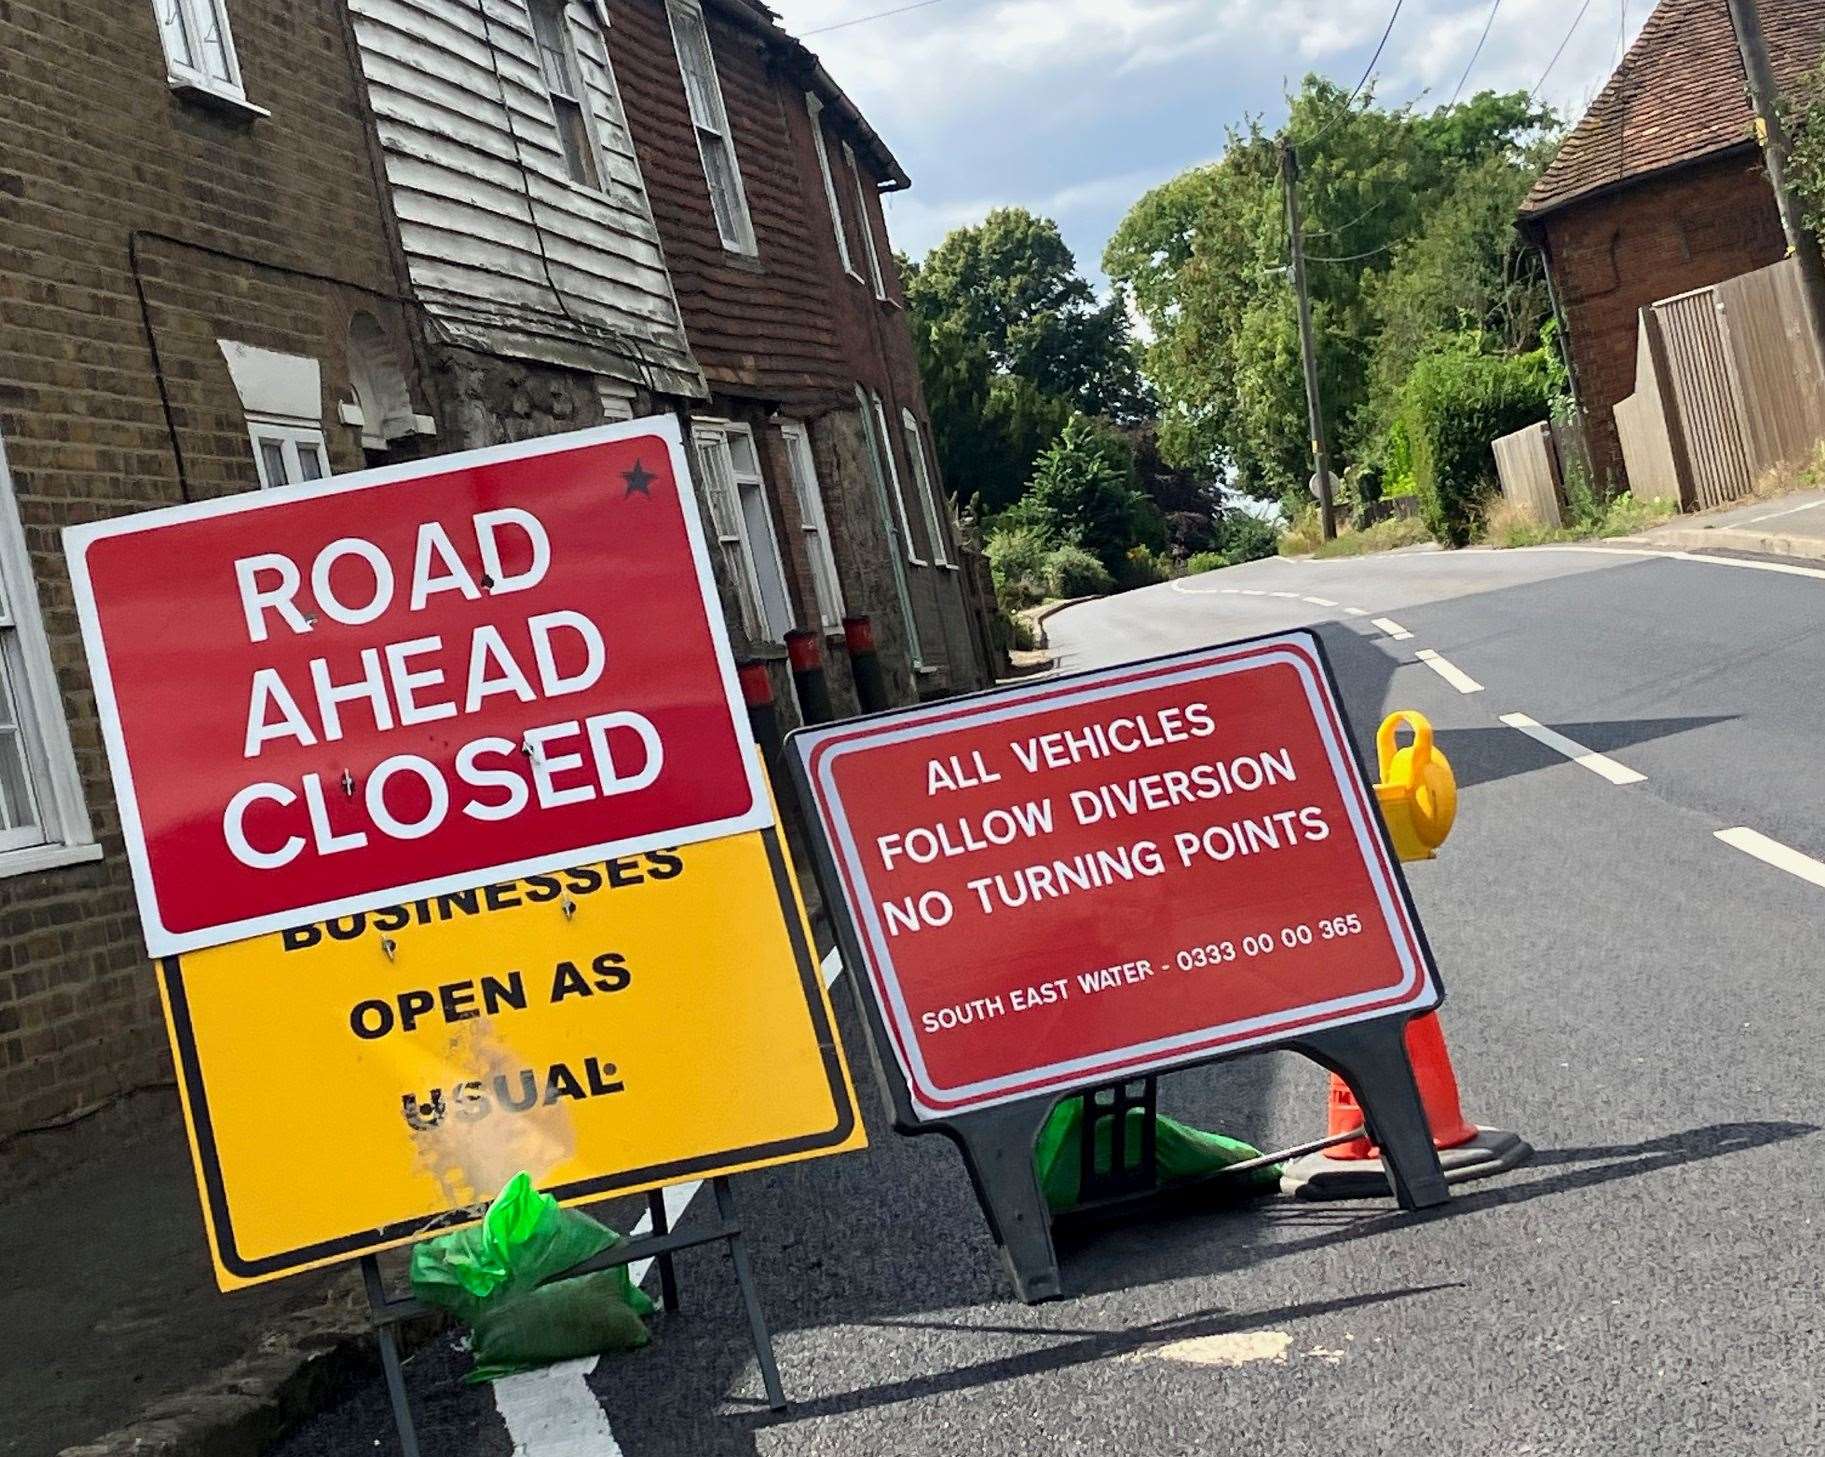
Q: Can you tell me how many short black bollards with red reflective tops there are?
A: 3